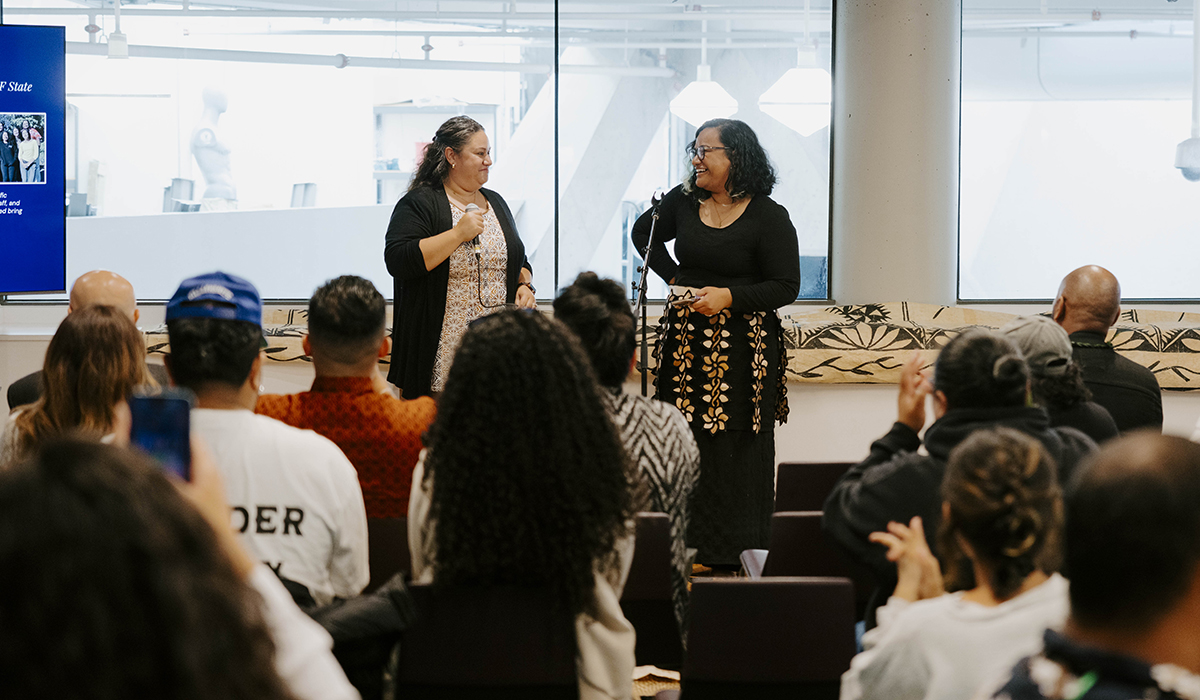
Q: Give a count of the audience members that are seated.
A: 12